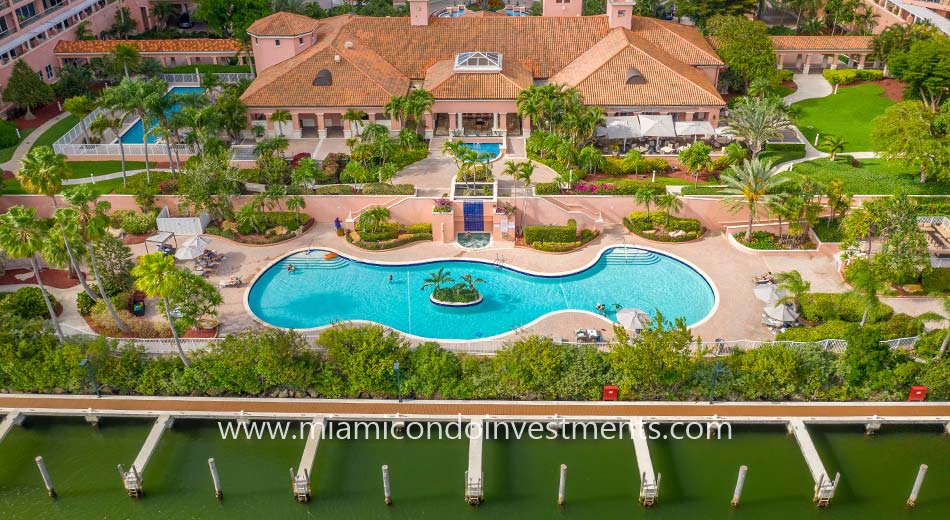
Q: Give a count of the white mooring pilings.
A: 6